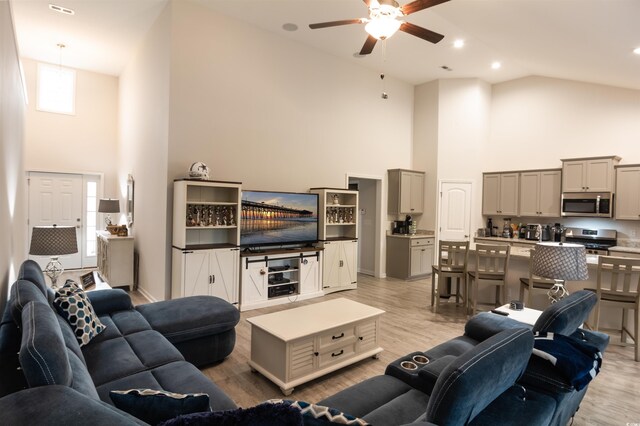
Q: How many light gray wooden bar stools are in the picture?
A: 4